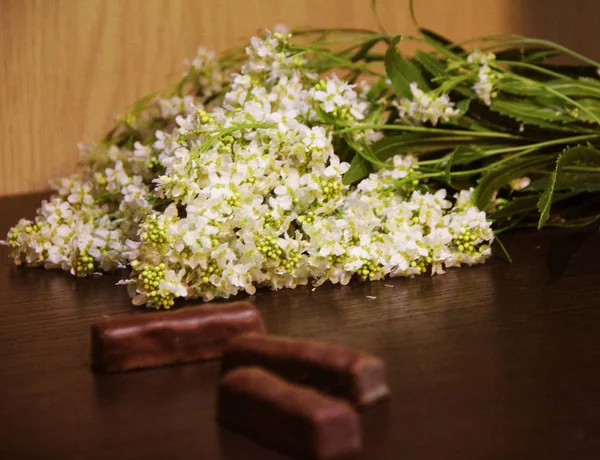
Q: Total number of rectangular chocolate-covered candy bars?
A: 3